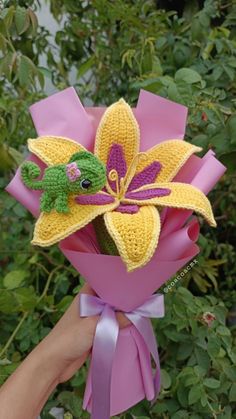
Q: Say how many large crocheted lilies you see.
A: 1